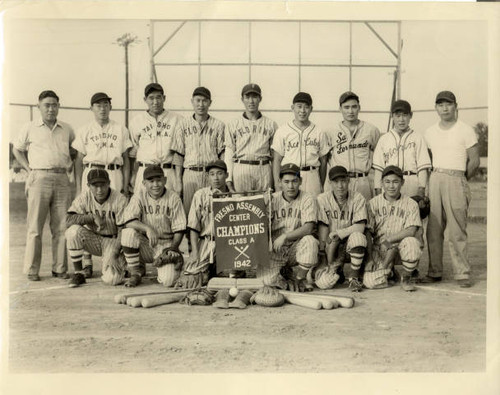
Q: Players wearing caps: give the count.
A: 14